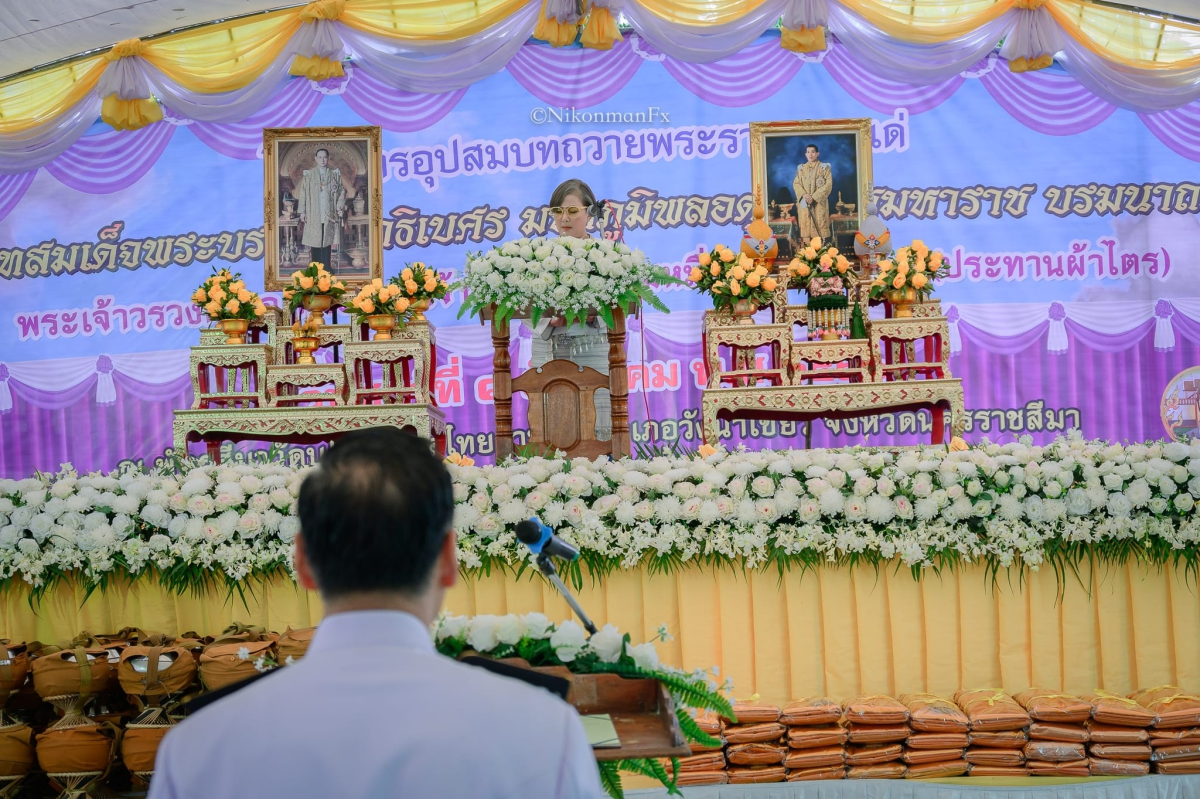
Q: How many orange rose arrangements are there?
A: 7